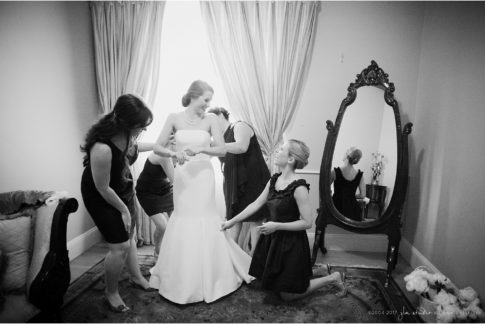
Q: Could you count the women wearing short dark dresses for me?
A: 4